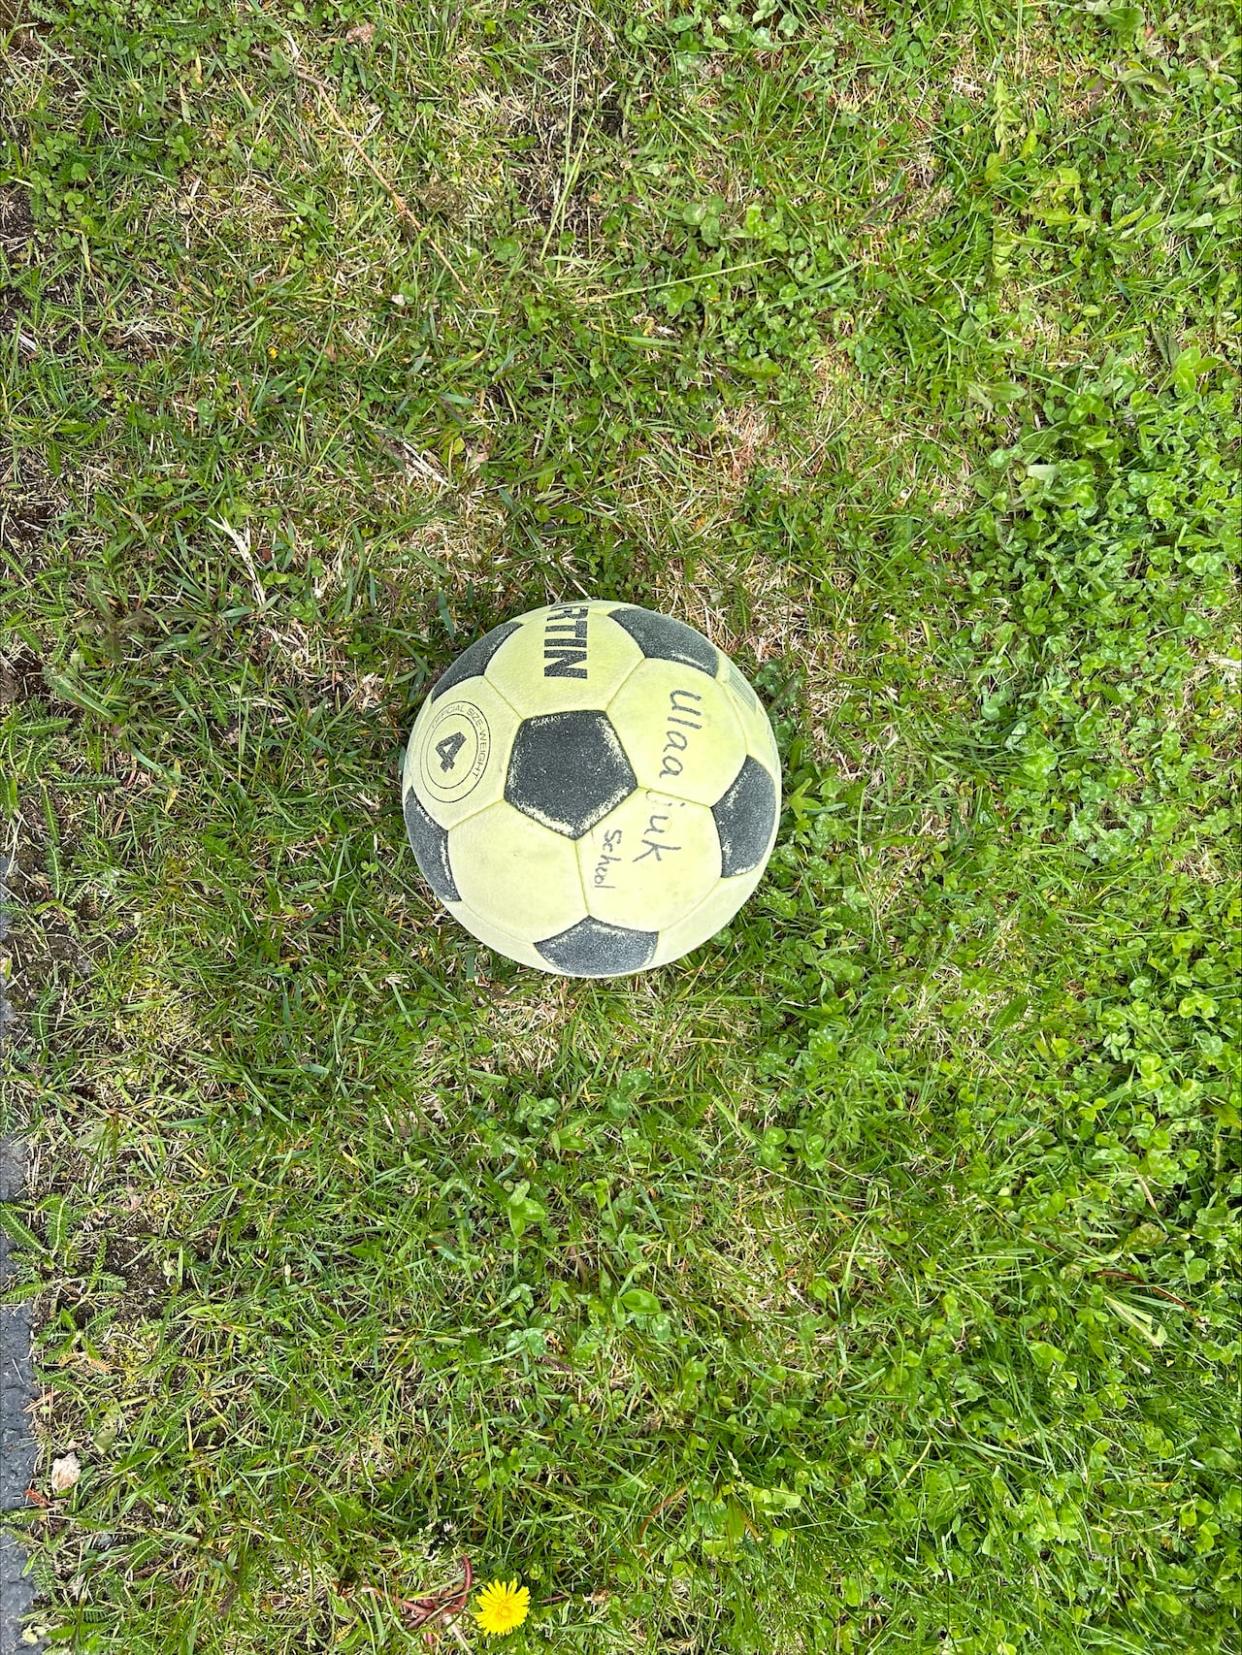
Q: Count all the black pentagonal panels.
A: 6